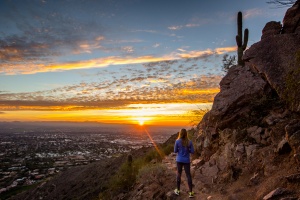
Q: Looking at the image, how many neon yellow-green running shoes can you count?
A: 2